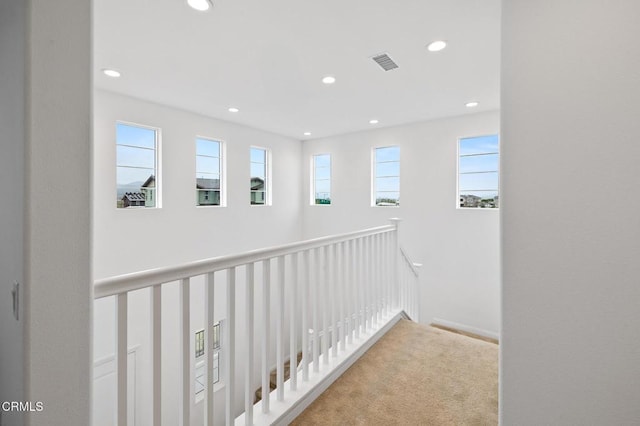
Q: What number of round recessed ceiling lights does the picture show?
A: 8